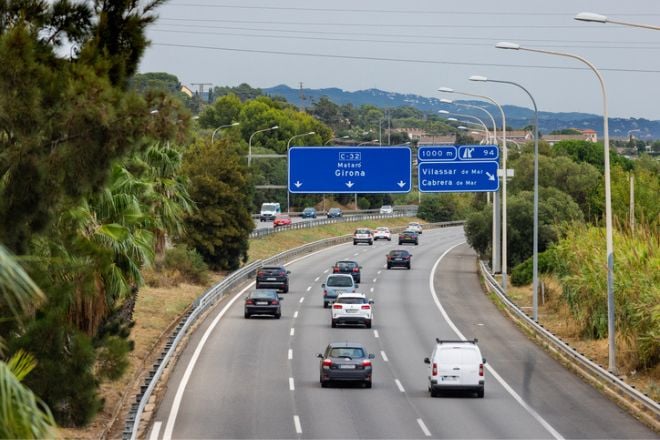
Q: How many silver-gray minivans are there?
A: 1